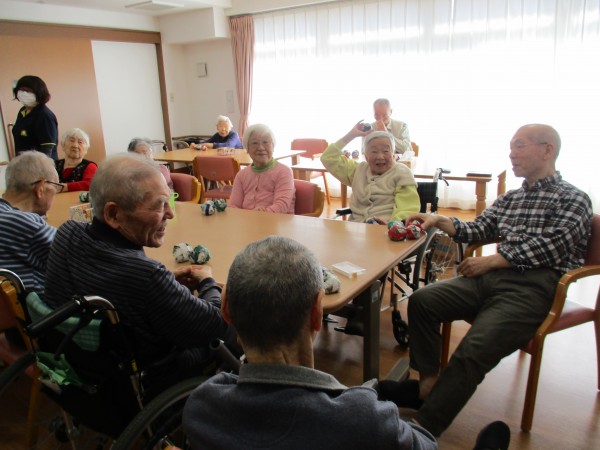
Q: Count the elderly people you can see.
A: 10